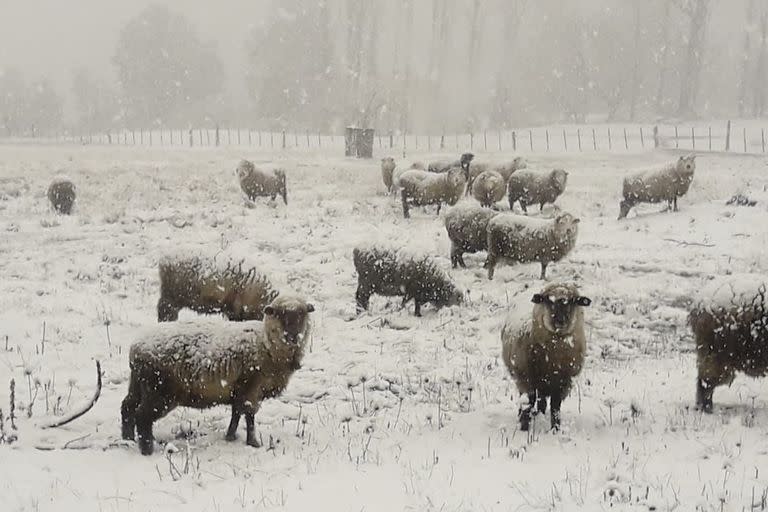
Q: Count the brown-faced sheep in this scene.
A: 2